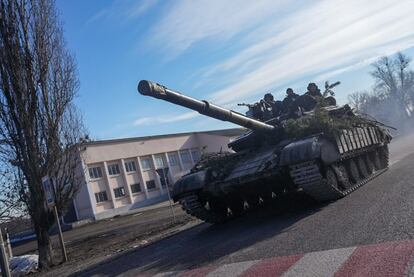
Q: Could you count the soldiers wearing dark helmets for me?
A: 3